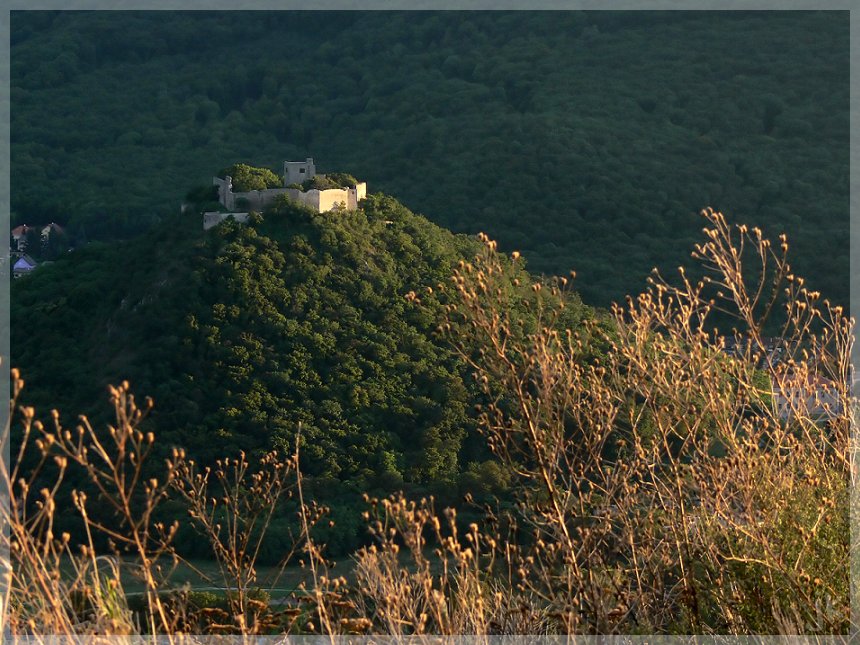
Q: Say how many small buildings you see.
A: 3